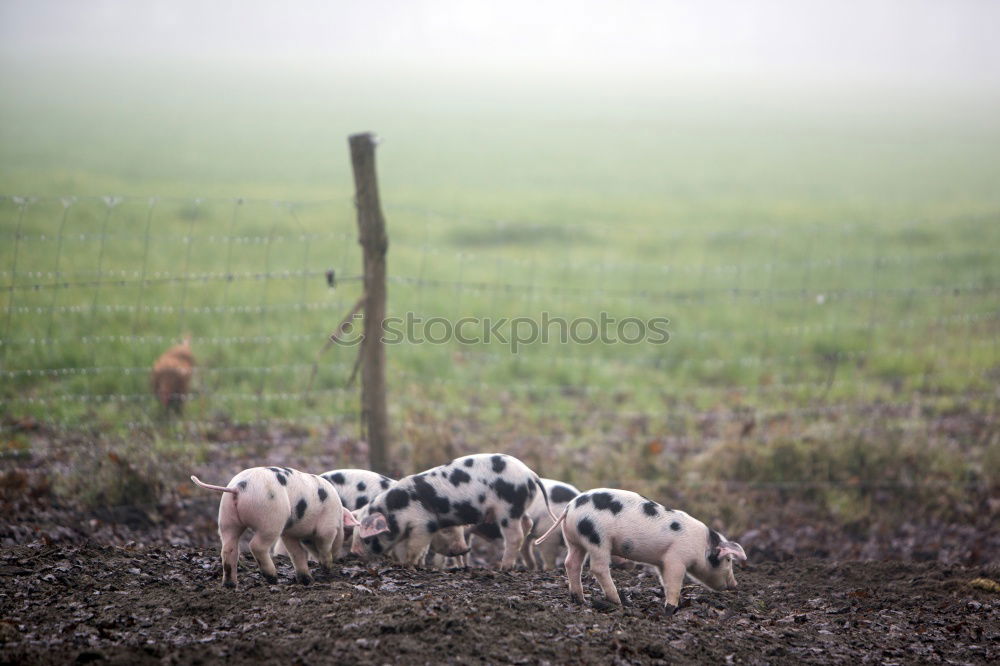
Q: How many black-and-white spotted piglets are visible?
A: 5